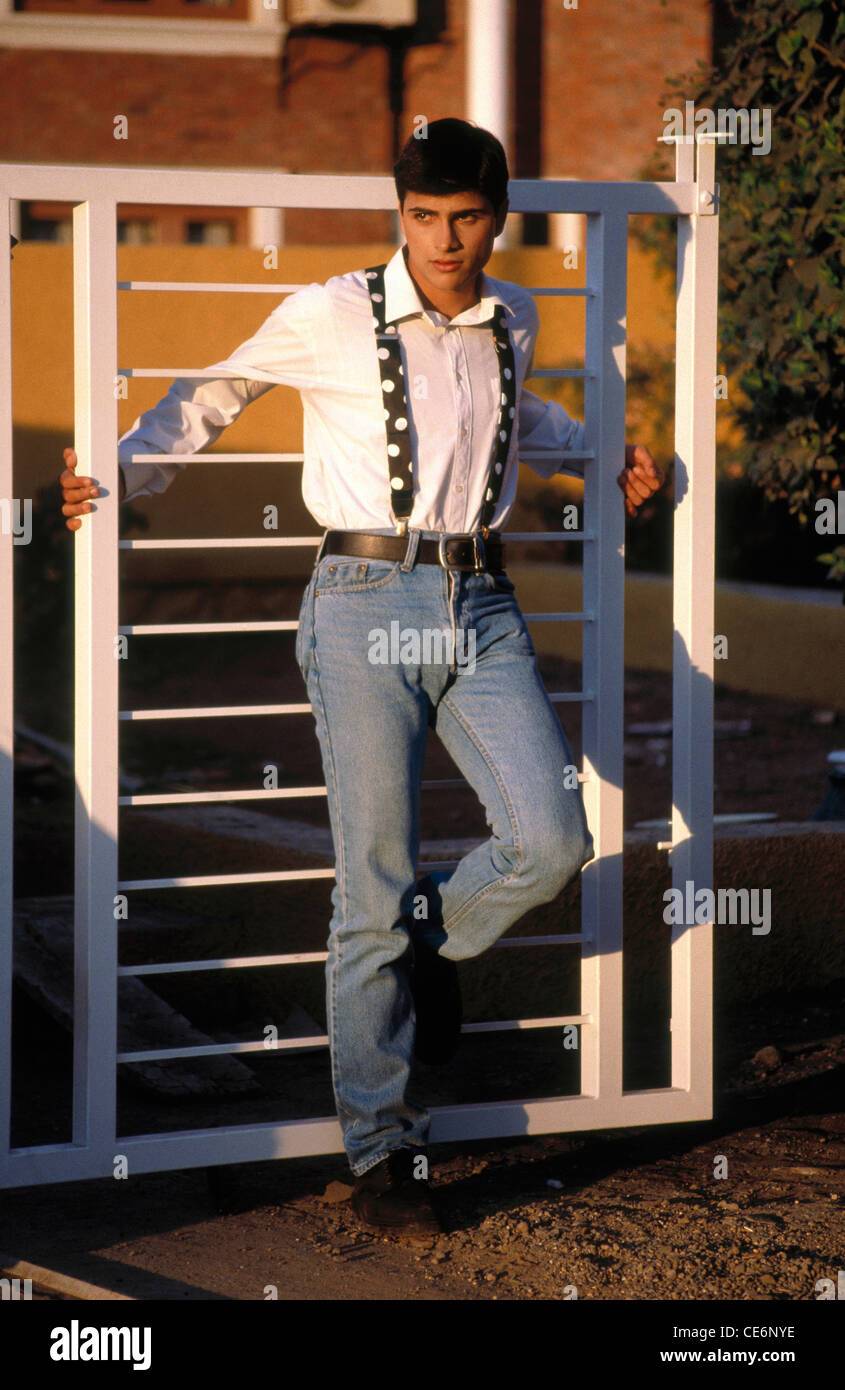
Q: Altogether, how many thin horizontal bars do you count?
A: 10